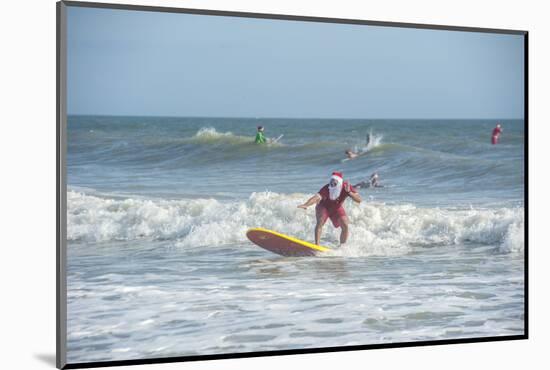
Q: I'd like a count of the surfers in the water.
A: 5